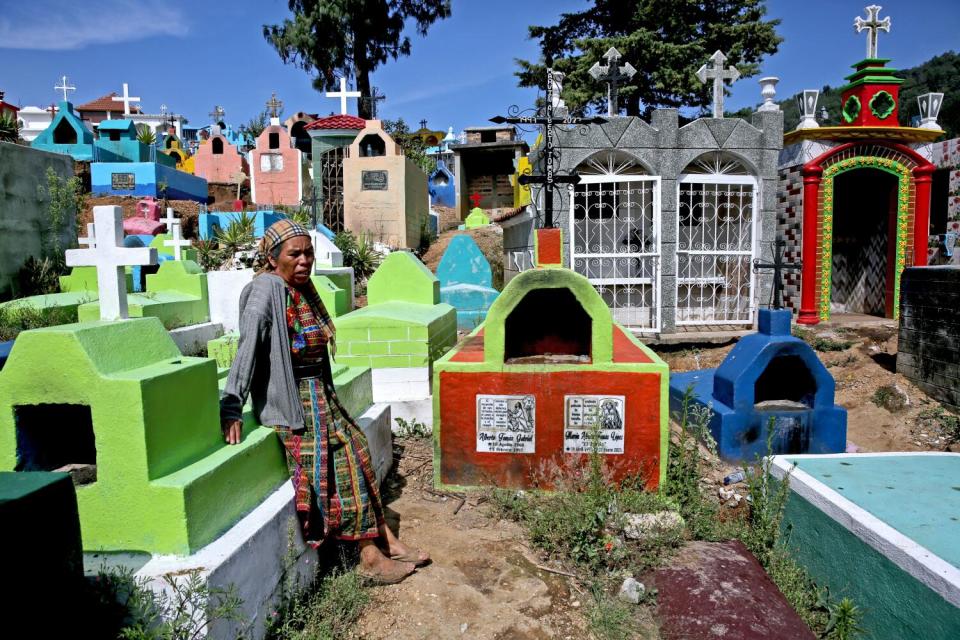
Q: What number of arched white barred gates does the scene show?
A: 2